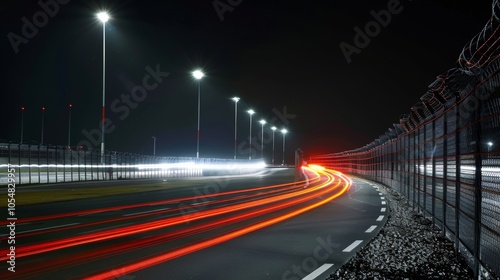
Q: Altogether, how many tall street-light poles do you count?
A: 7